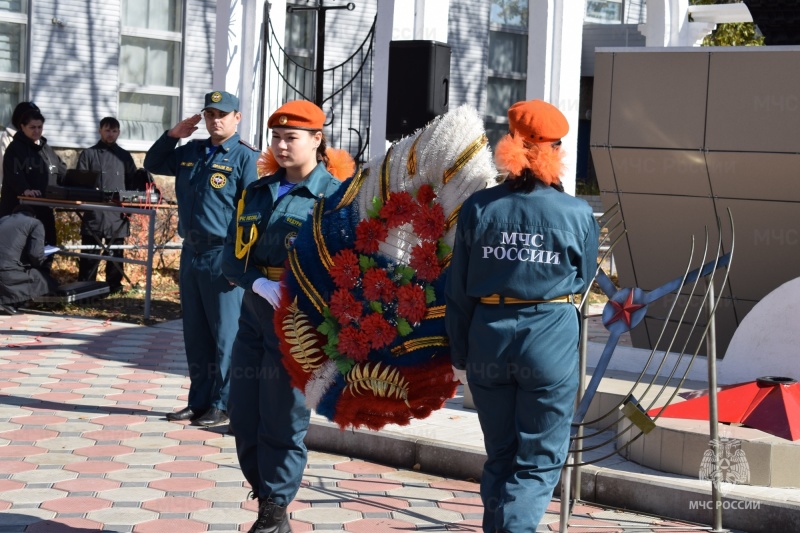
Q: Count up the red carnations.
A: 11